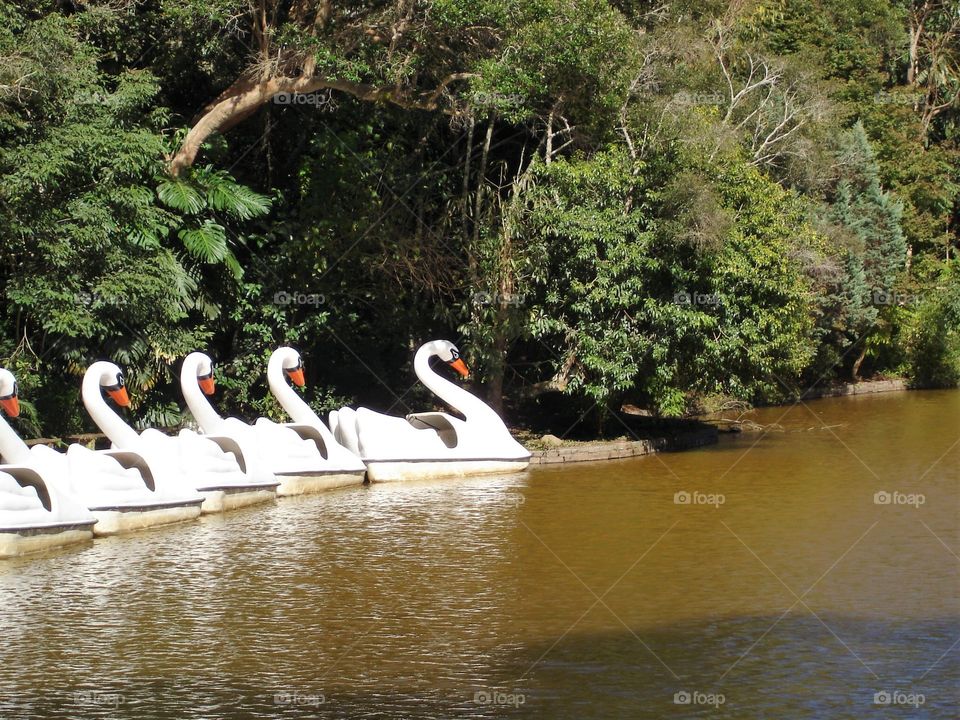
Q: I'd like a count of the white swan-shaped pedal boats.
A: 5